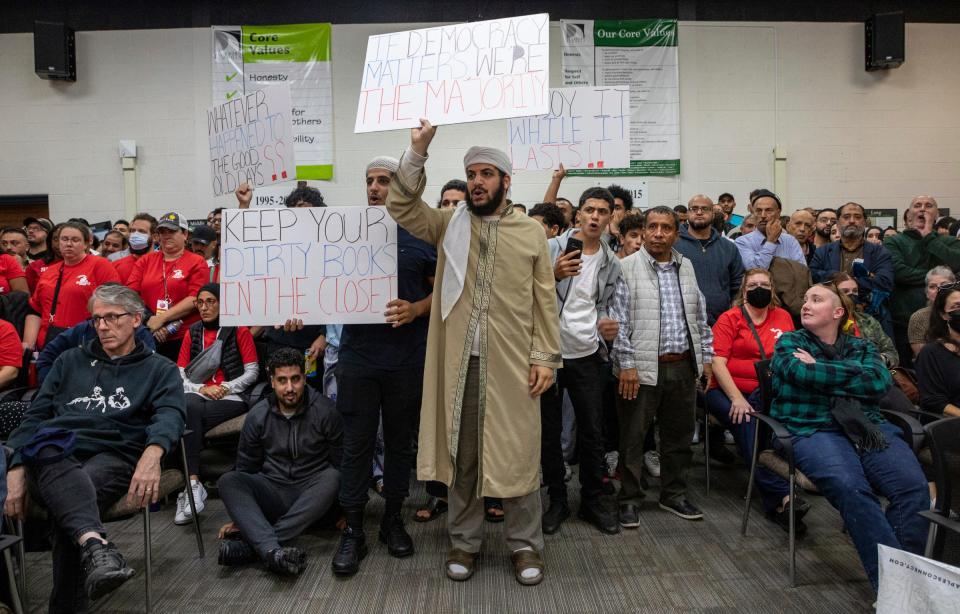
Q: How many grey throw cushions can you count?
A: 0